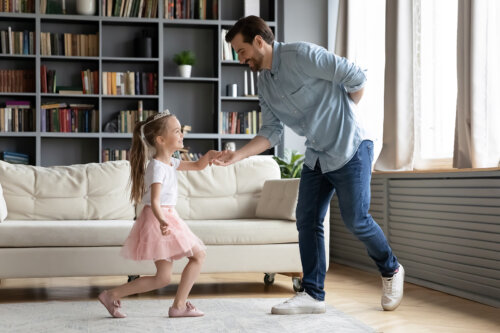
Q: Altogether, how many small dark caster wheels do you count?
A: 3